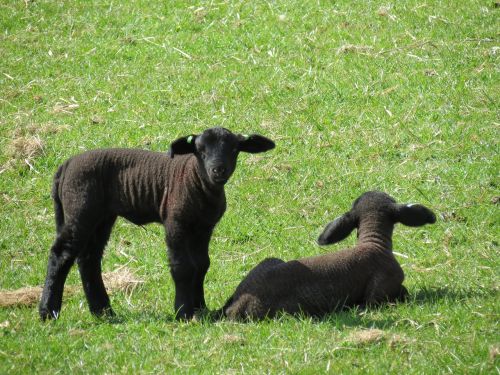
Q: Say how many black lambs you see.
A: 2